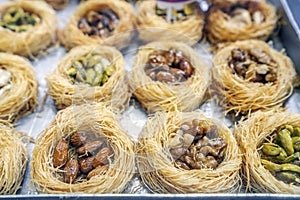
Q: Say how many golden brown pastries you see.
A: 12